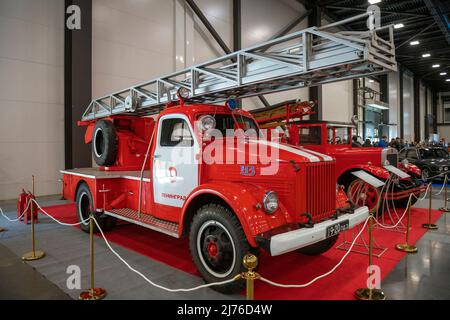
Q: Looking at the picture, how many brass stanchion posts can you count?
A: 7